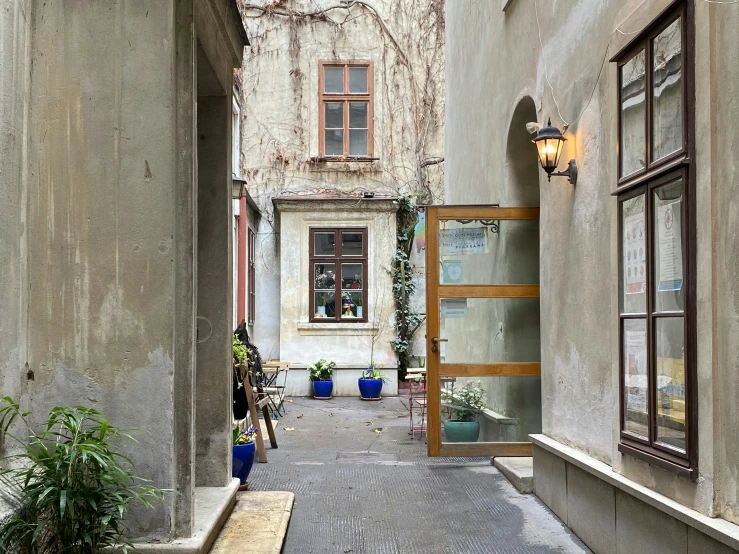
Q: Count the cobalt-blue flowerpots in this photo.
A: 3